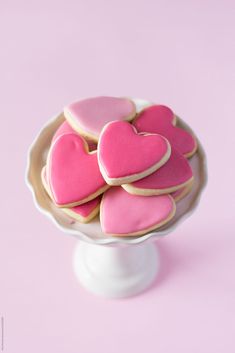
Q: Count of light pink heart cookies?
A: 2